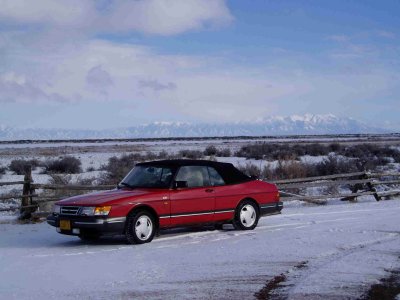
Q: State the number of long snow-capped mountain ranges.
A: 1